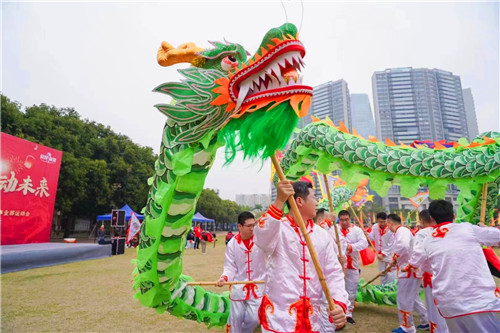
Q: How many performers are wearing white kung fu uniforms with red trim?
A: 8